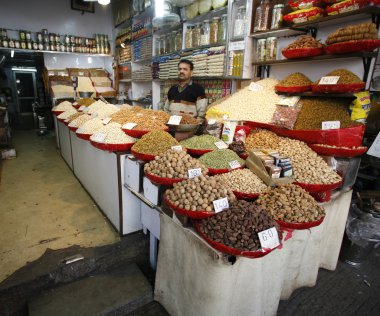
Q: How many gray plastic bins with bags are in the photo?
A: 1